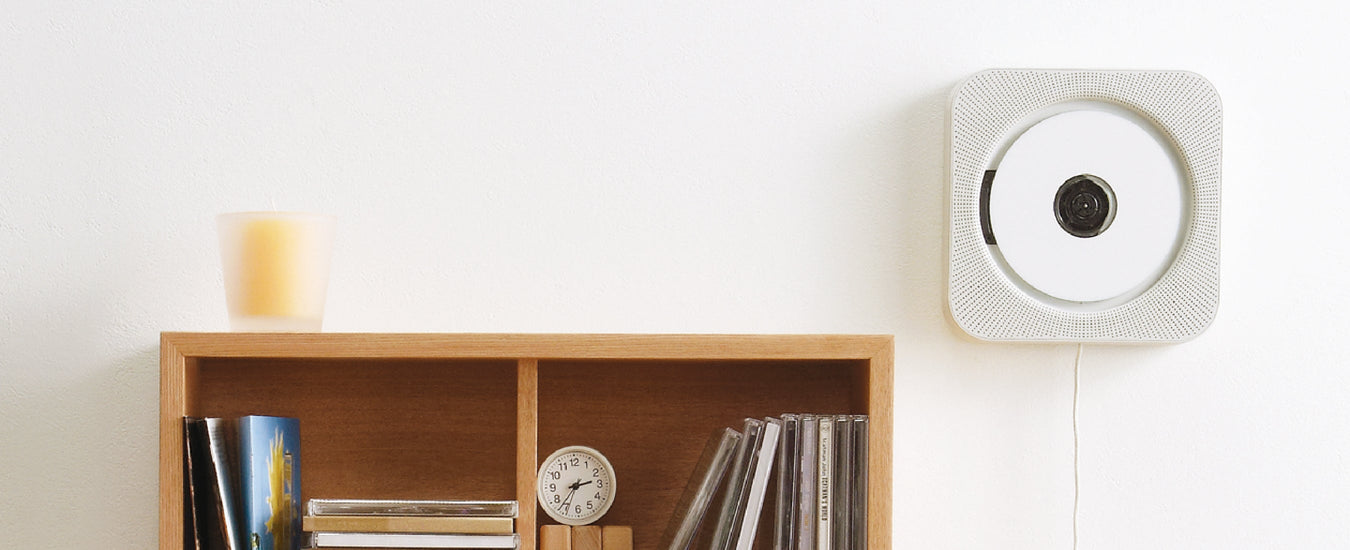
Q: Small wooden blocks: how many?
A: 3